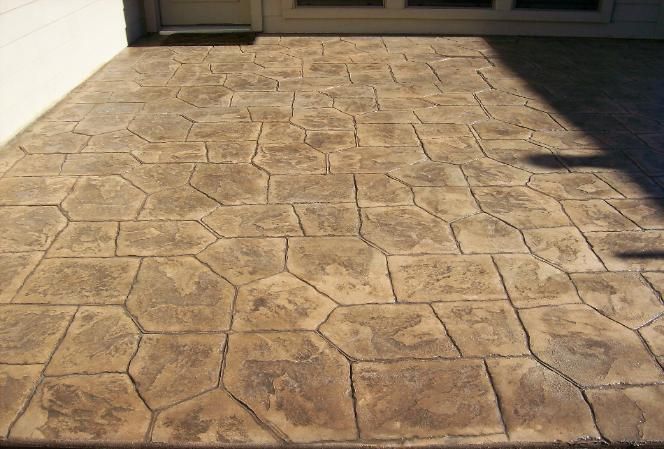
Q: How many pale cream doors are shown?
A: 1